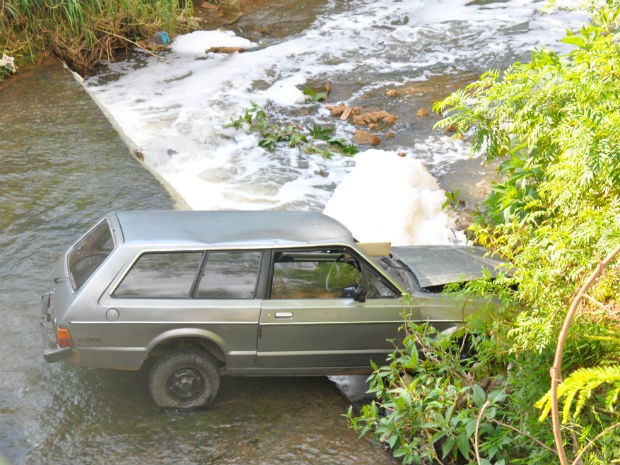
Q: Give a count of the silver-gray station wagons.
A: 1